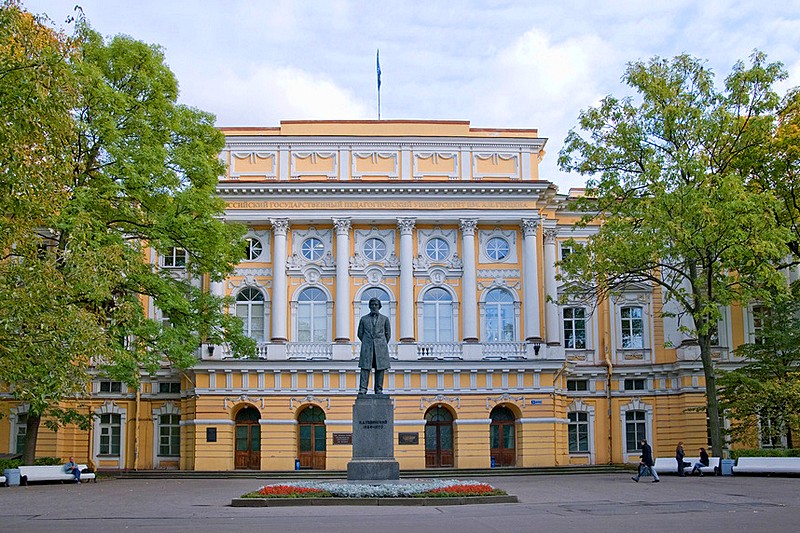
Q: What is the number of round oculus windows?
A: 5